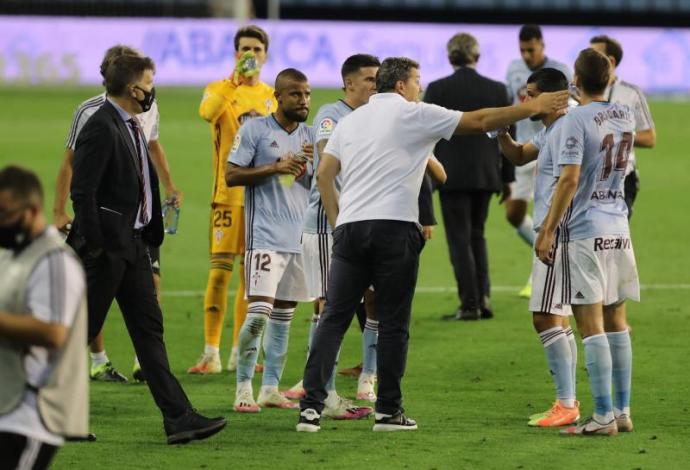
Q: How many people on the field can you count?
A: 12